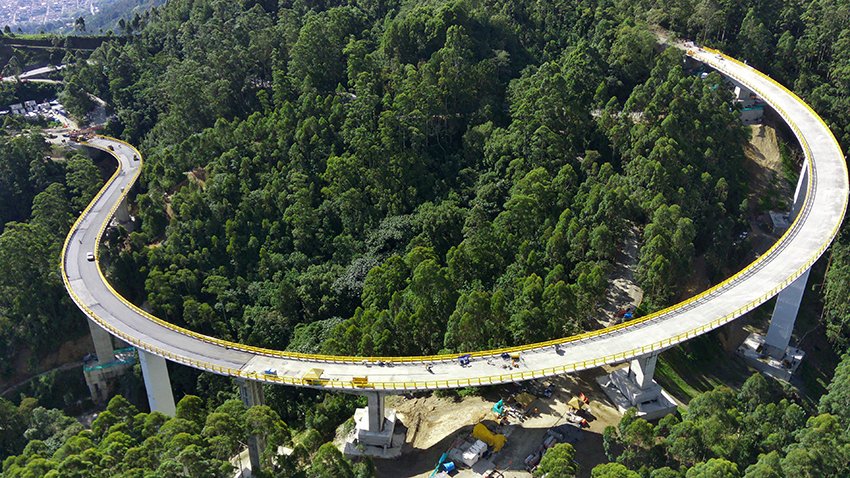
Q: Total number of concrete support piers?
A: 9